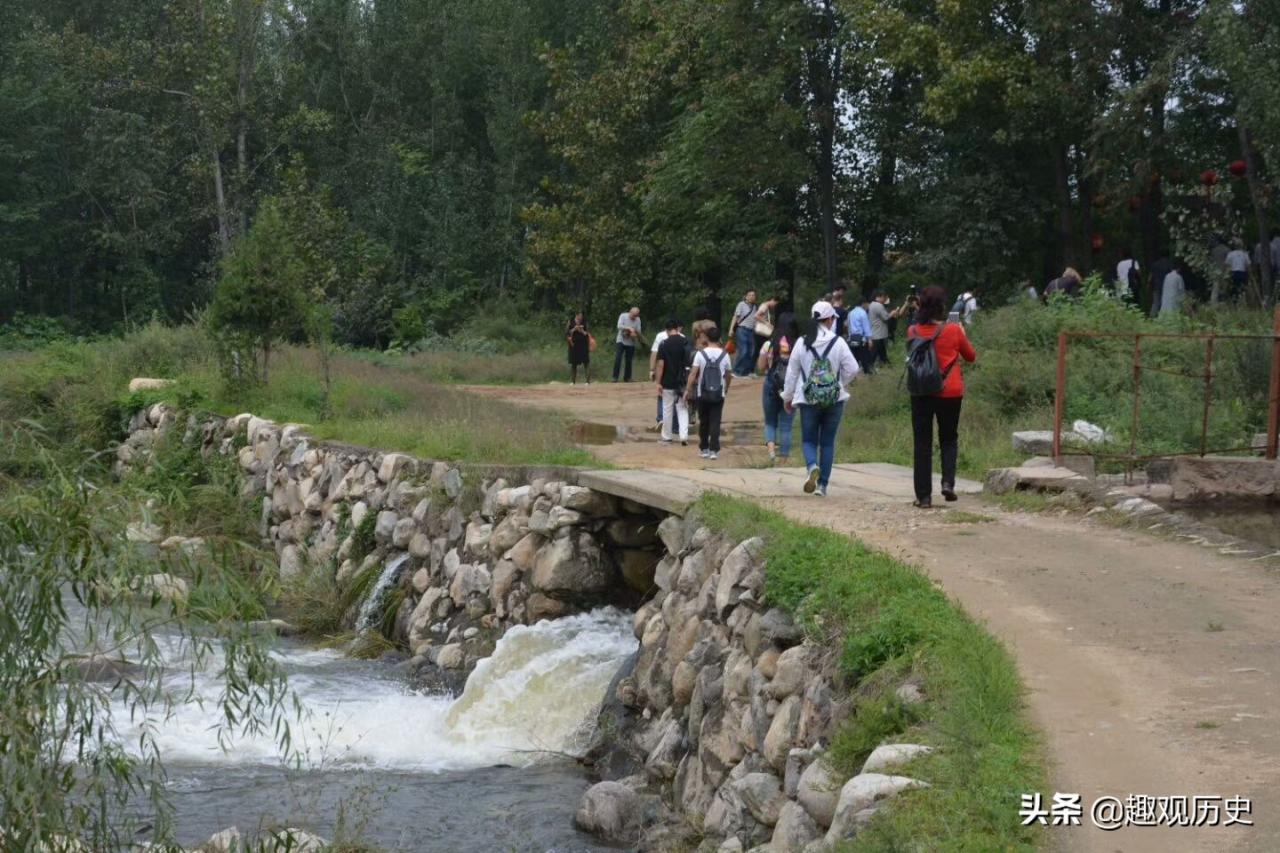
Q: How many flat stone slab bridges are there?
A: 1